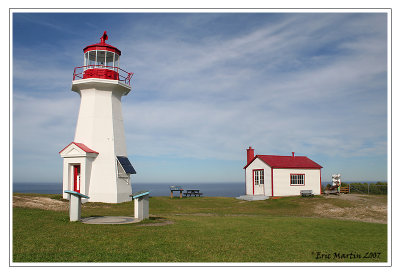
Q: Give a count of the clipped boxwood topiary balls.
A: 0